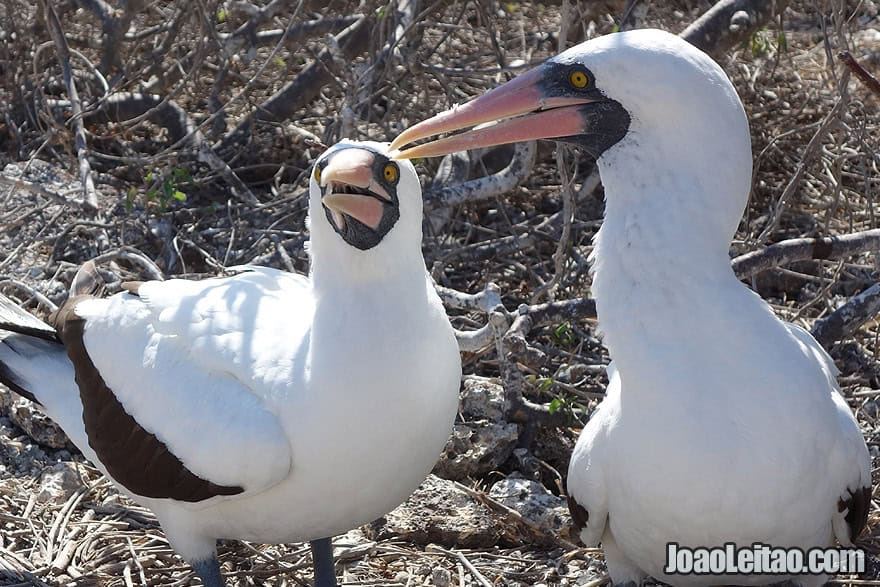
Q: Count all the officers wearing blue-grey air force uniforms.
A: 0